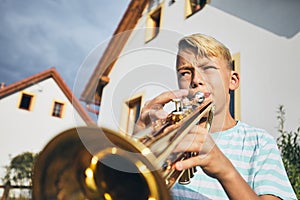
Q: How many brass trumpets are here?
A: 1